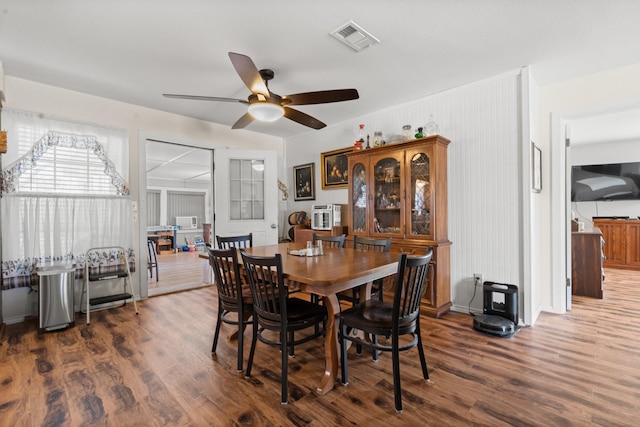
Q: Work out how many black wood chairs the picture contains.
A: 6